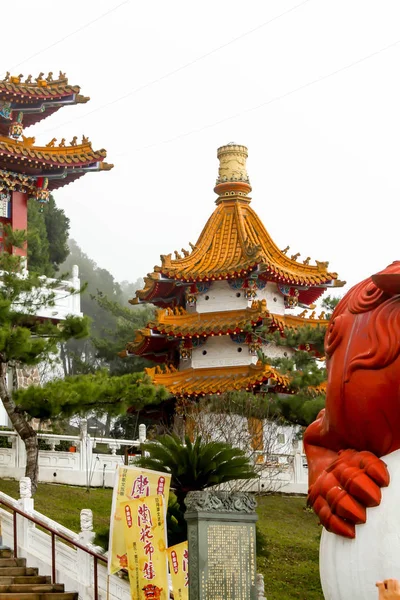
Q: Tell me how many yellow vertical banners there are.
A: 3